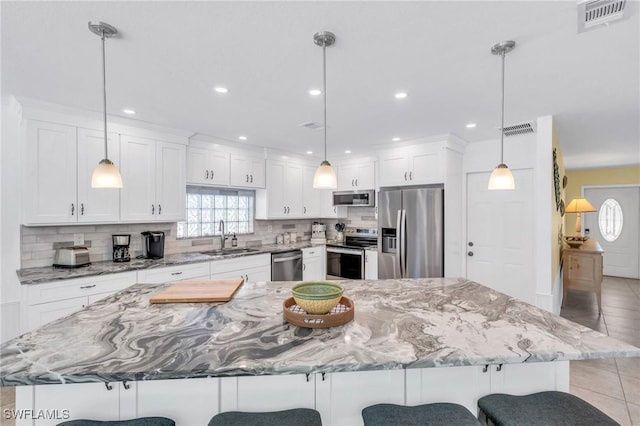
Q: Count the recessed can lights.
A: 9